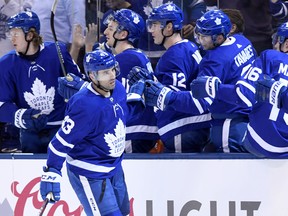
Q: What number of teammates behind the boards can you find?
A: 5